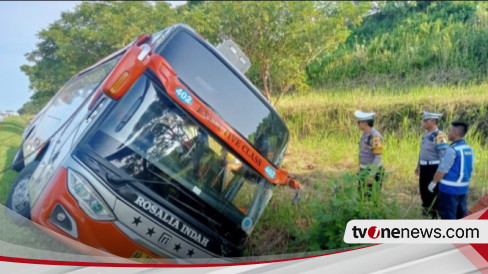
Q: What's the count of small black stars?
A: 4